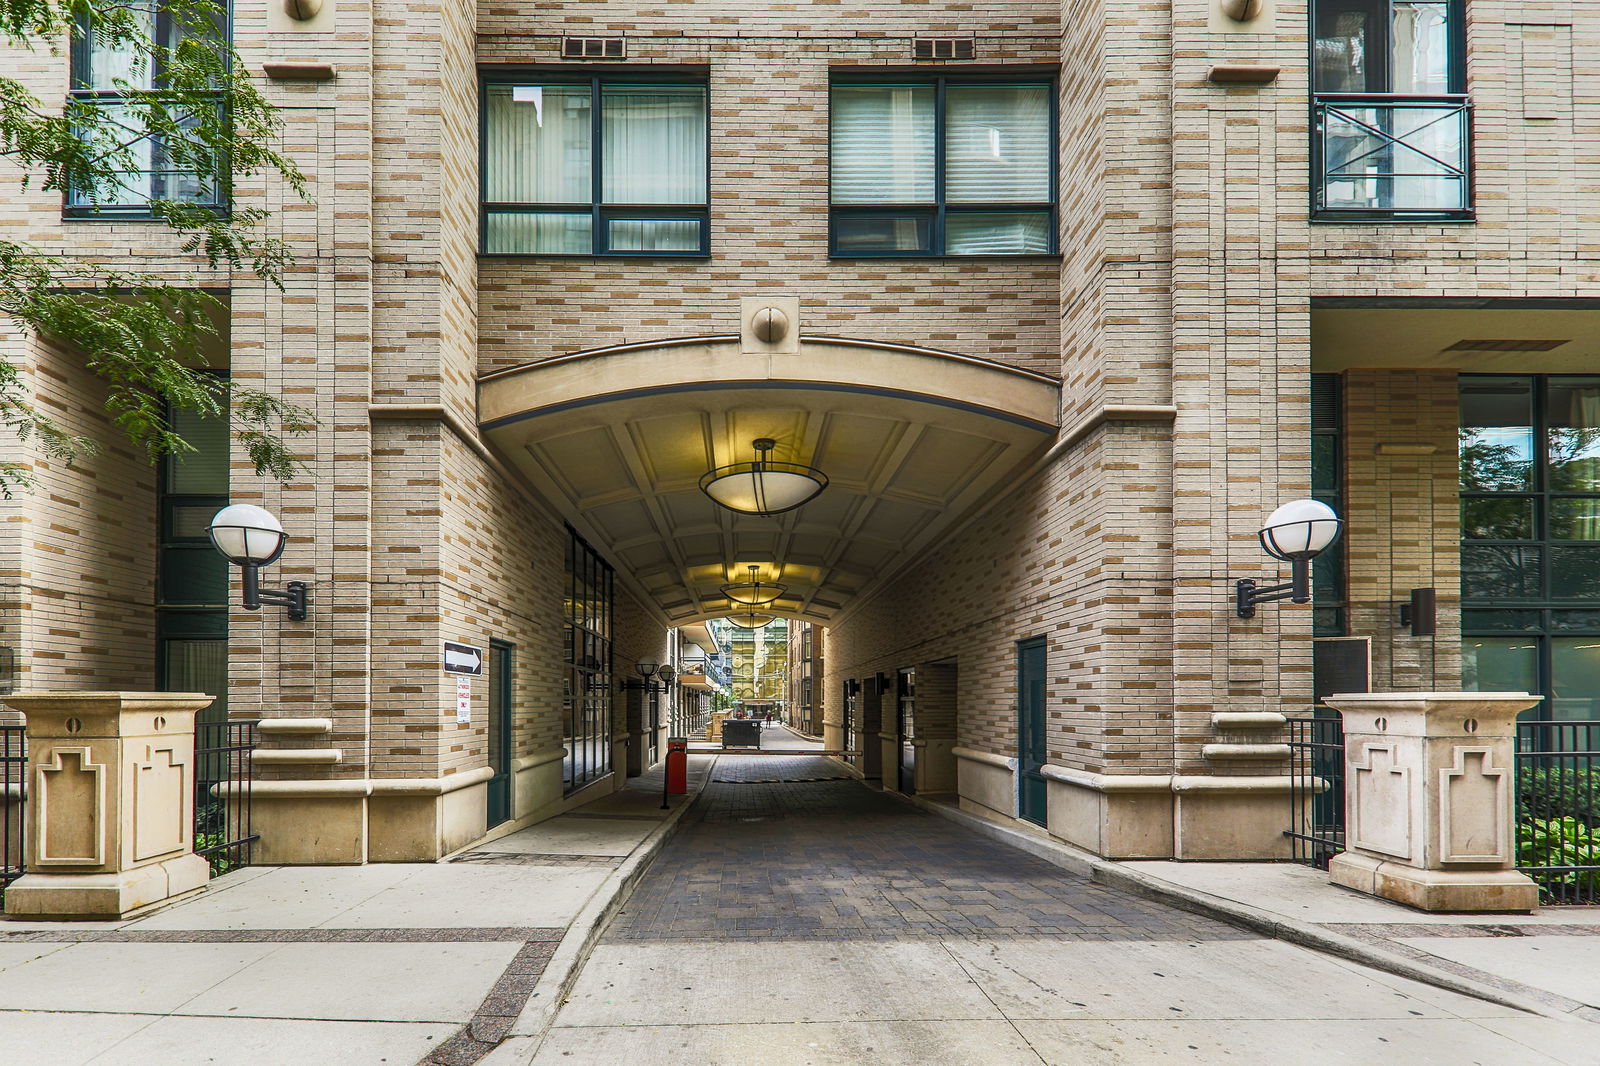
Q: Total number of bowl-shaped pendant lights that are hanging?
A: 3